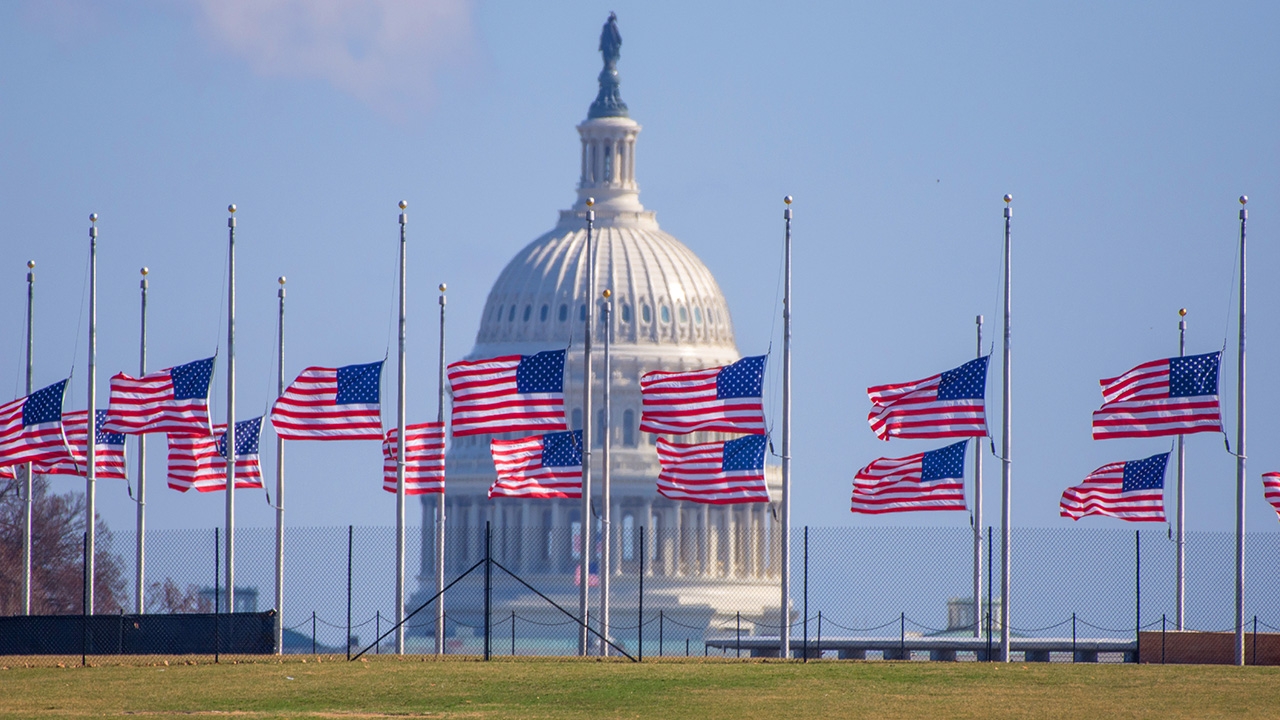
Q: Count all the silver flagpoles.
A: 14